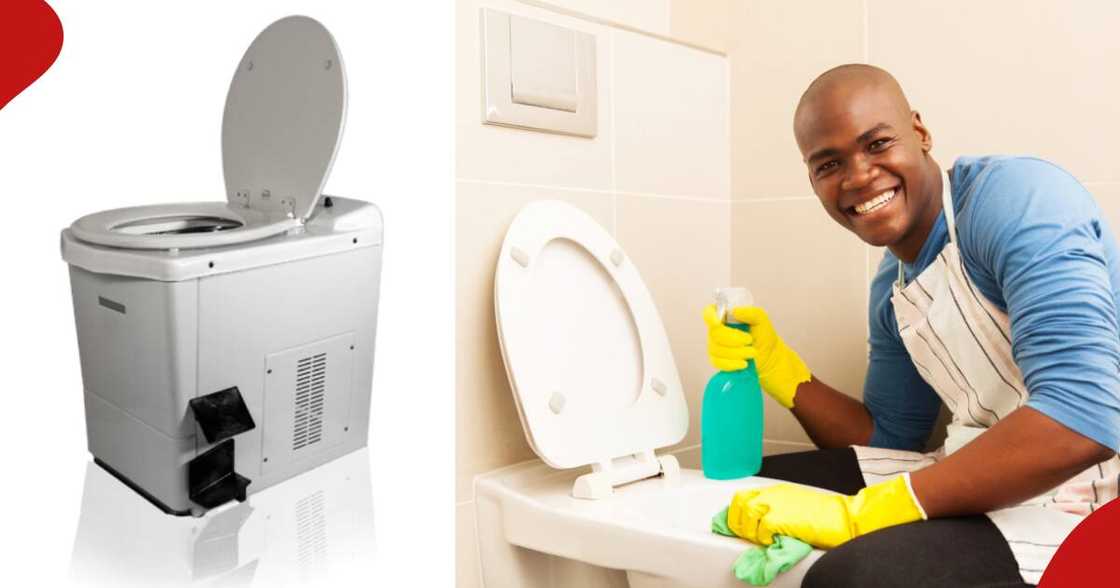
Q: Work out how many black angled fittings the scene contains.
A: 2